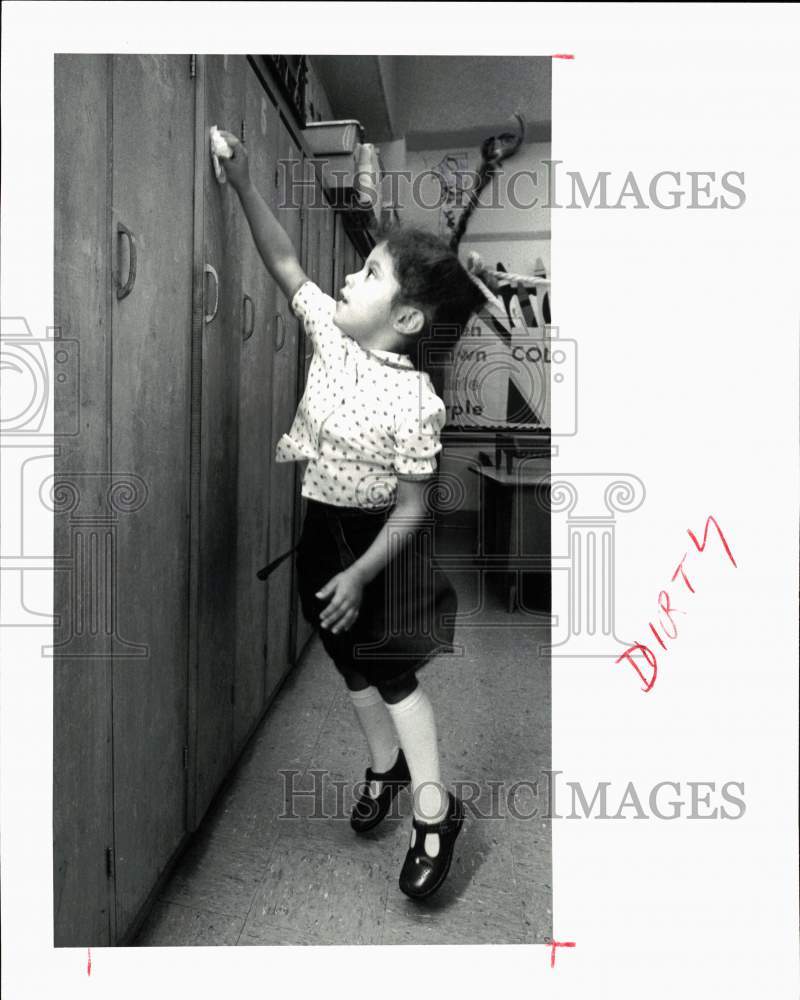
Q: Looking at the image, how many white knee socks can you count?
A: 2